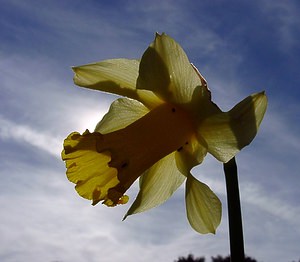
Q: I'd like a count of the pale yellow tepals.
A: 6